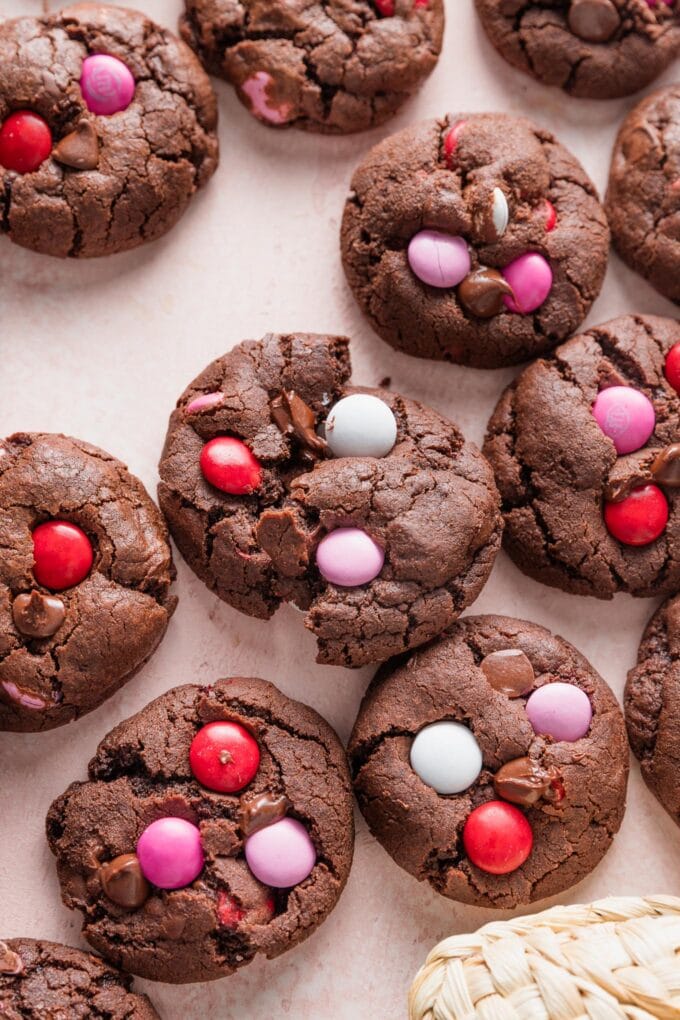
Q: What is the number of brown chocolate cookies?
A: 12